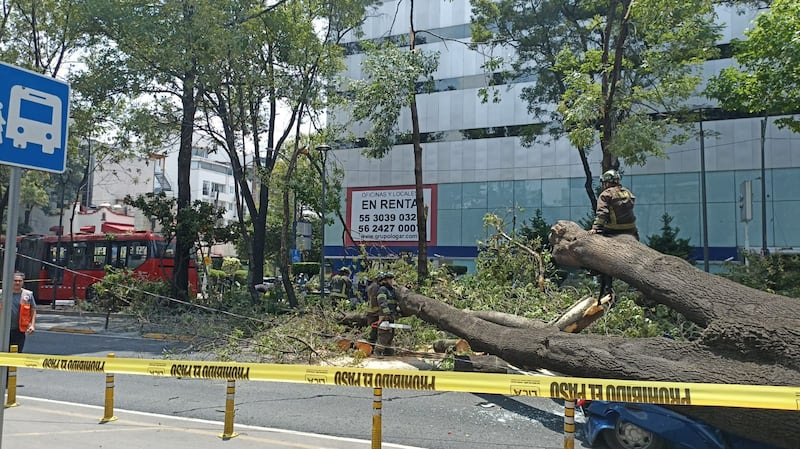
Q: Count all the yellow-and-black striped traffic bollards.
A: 5